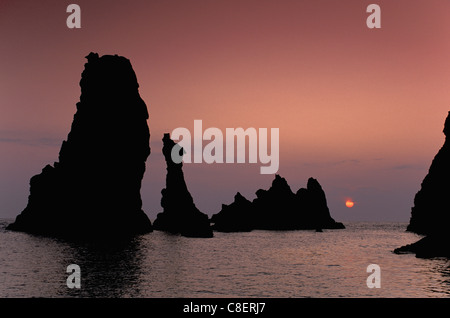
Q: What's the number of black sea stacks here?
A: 4